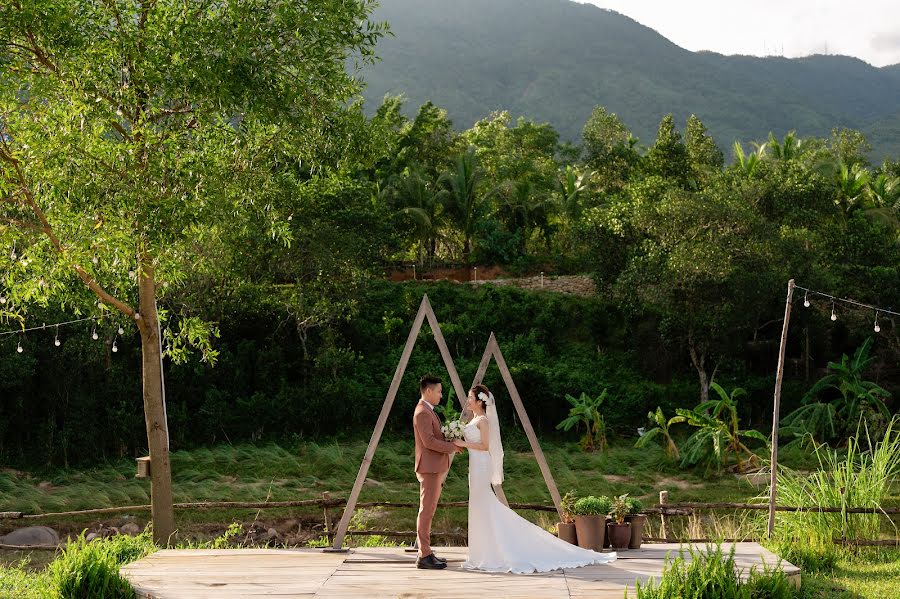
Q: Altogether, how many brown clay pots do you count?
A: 4